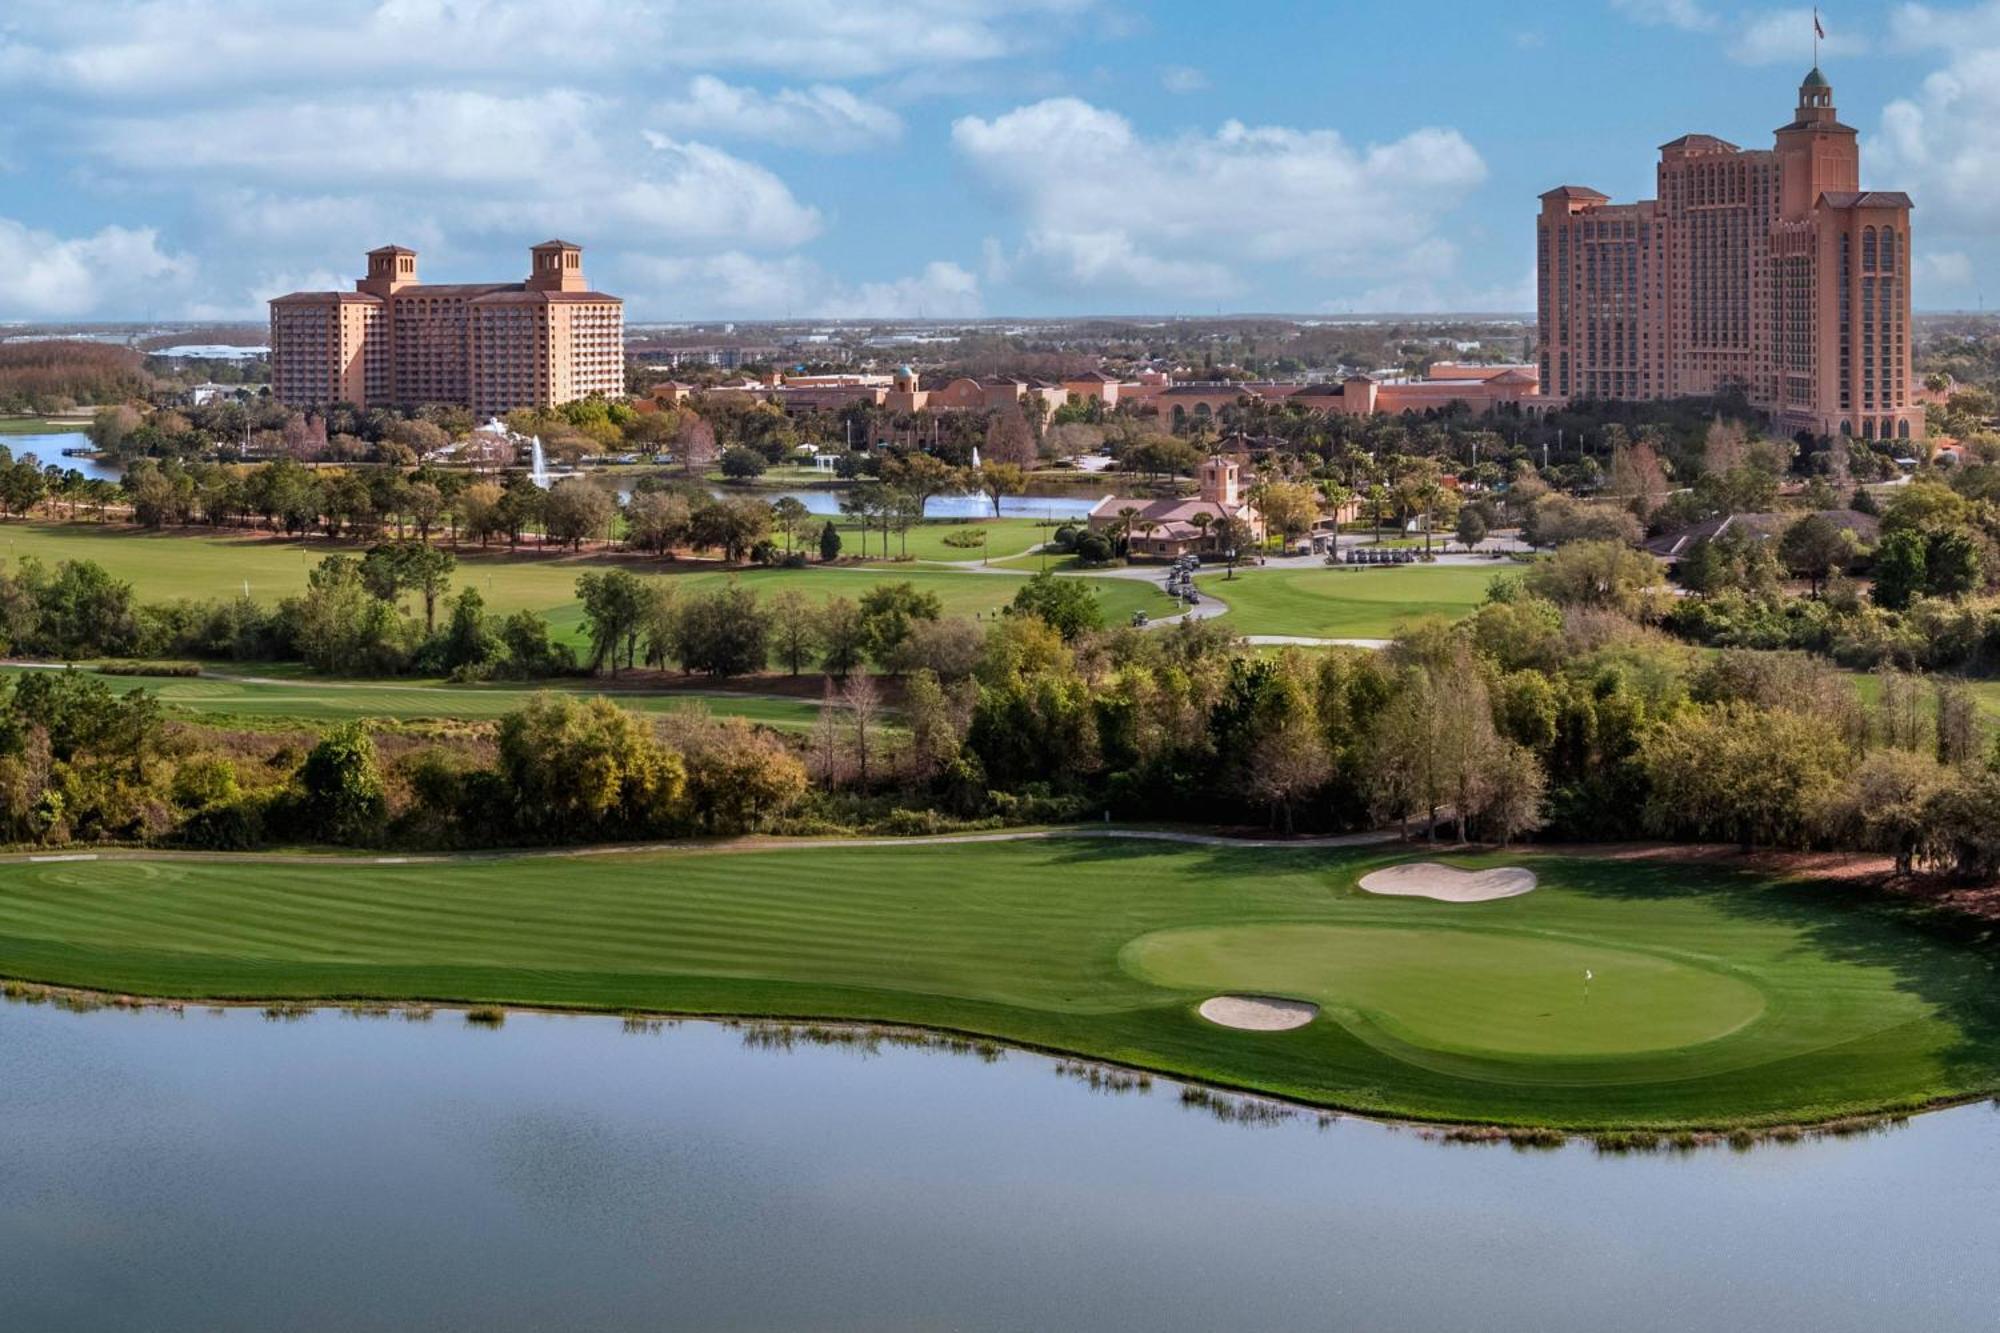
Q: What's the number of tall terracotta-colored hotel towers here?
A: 2